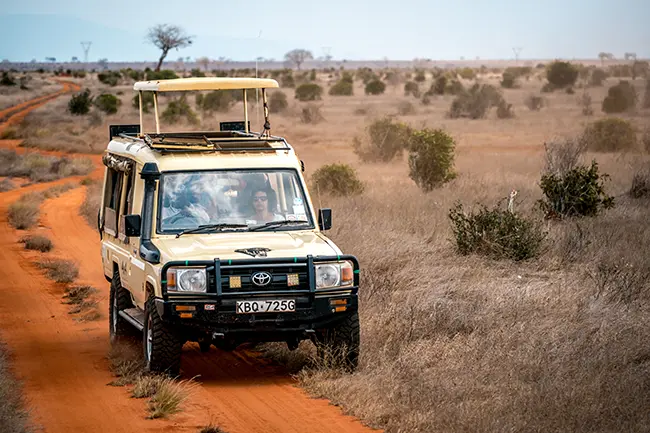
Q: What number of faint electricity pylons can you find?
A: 3